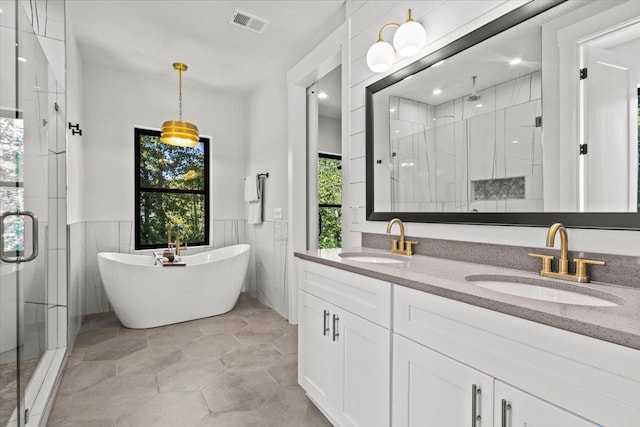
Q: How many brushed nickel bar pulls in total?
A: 4